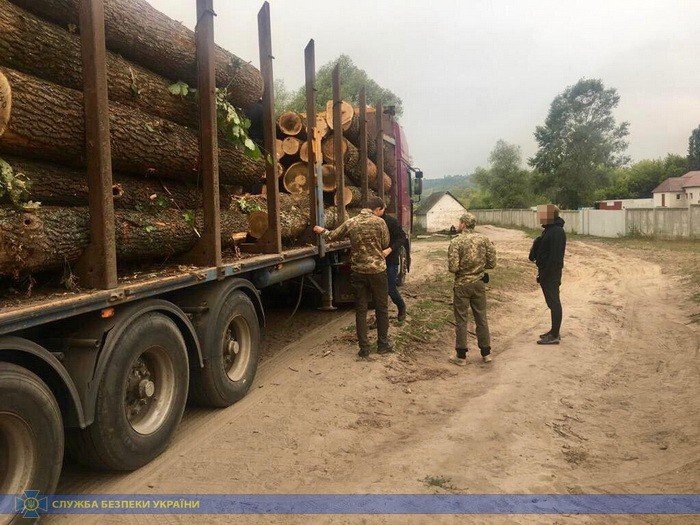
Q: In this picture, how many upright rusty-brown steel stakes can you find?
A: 7